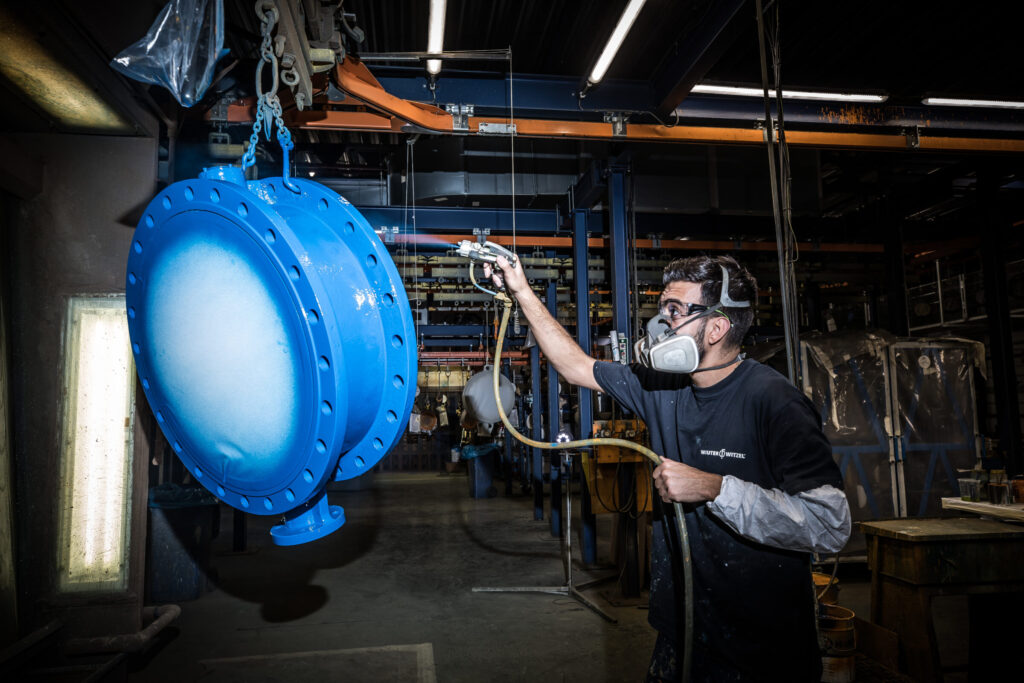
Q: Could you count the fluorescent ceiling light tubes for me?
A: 4